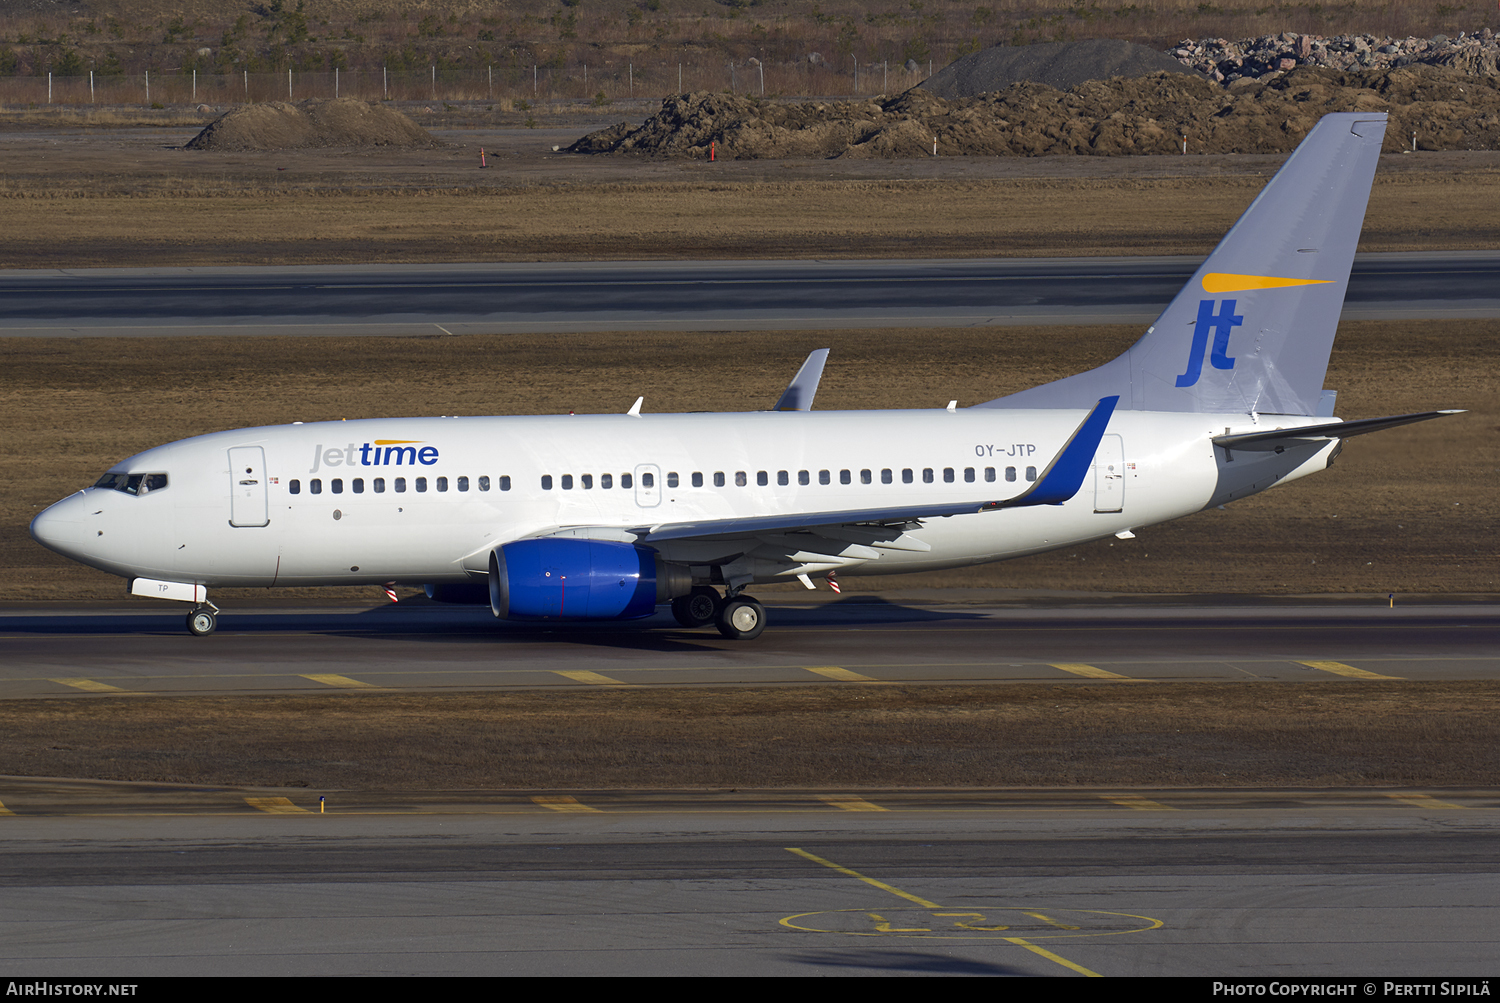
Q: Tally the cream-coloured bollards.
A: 3